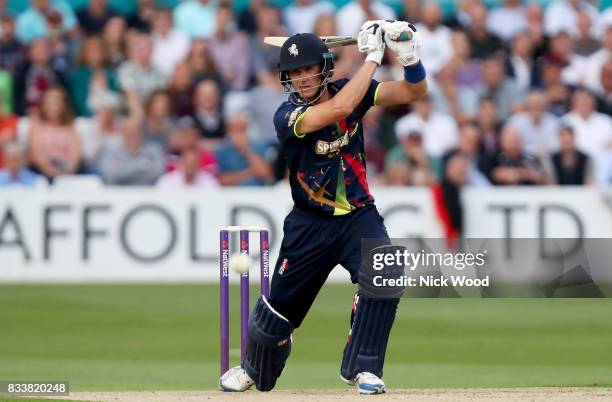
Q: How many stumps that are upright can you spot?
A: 3